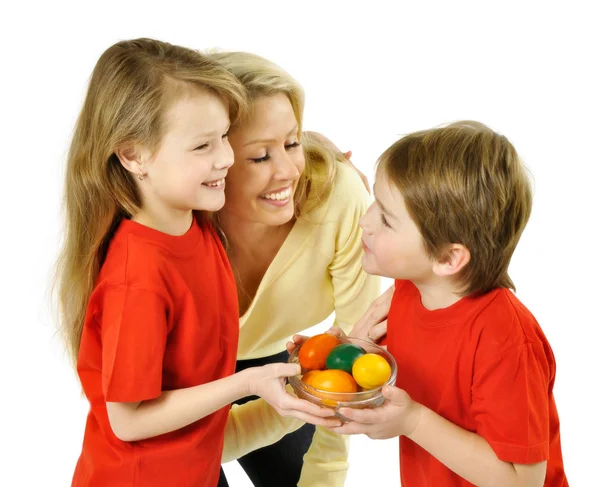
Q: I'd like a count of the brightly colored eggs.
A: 5